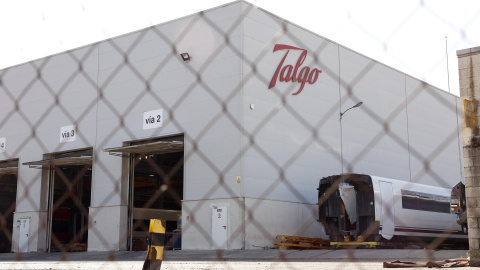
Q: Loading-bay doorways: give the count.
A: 3